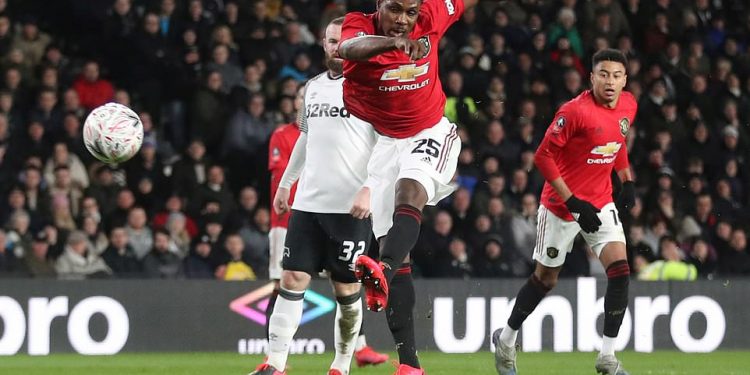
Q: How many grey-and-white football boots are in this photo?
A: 2